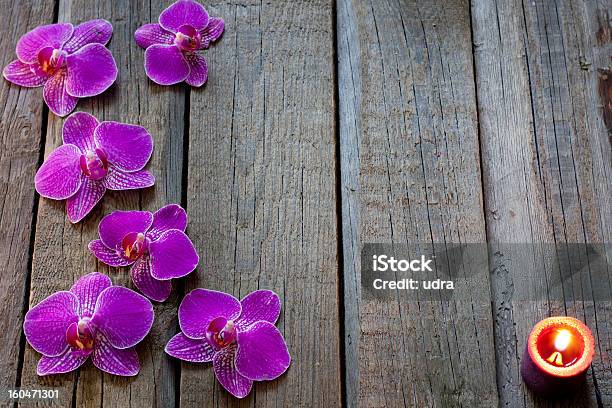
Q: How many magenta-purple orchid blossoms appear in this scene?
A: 6